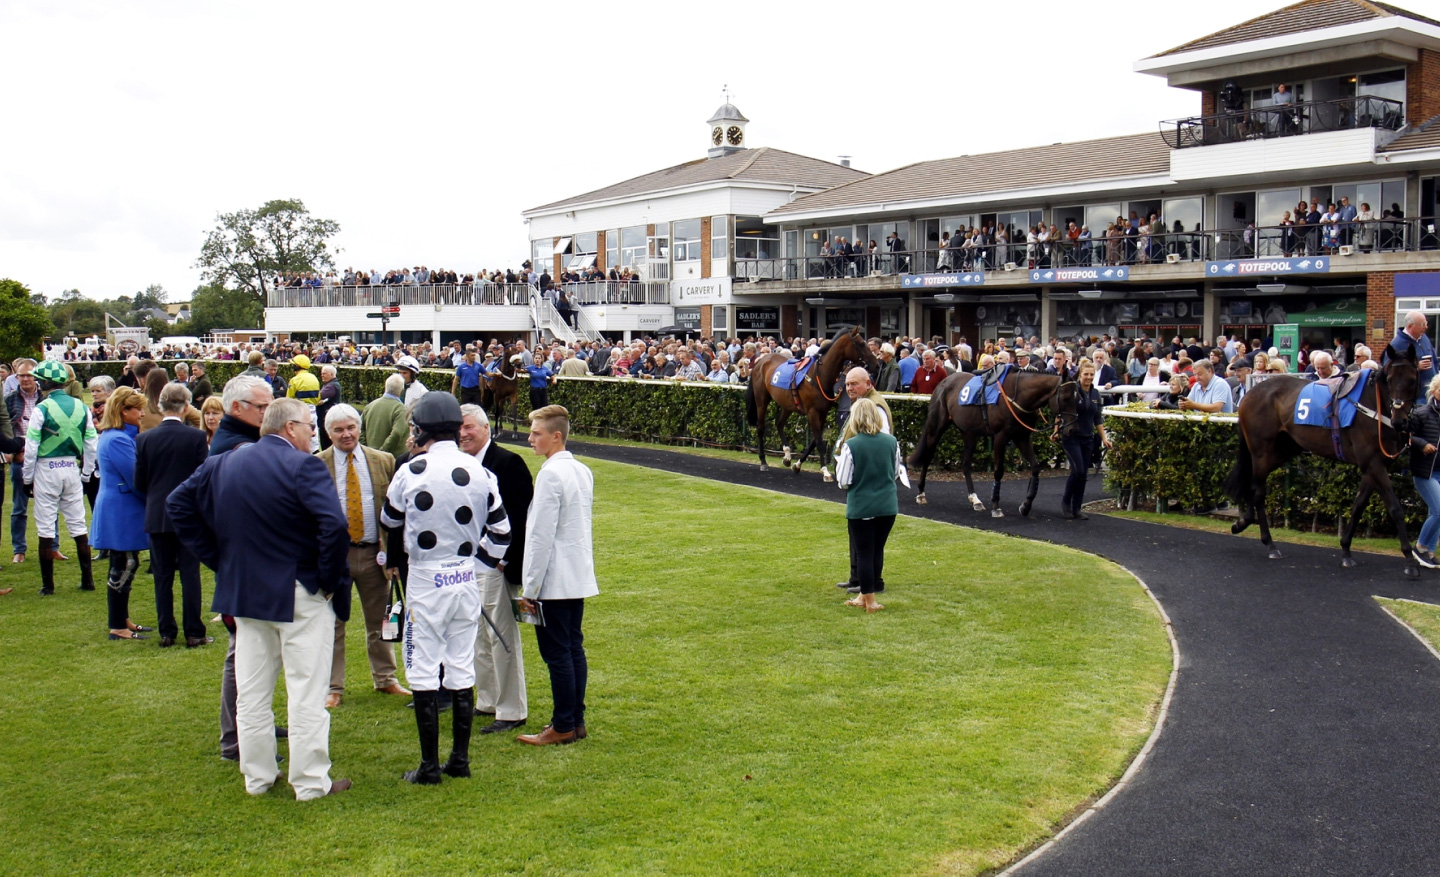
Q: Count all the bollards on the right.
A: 0